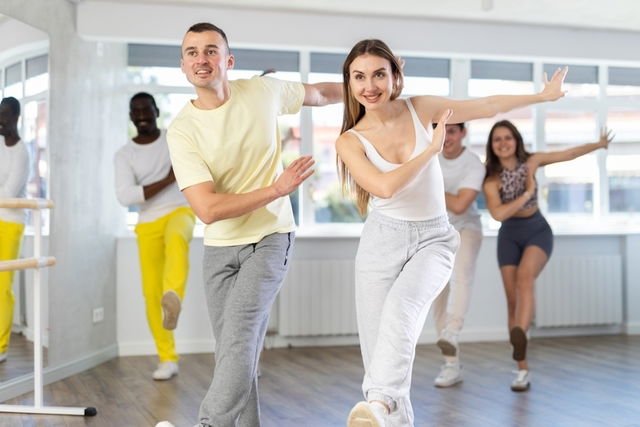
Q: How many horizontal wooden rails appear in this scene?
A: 2